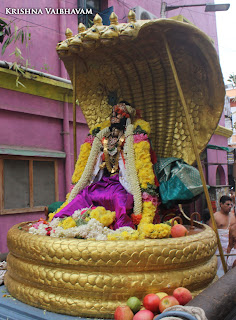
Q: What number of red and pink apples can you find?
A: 6